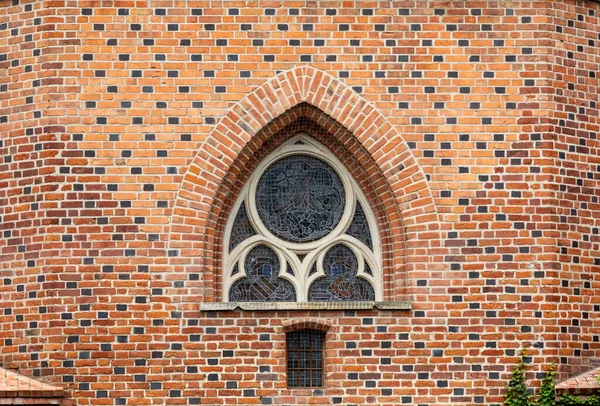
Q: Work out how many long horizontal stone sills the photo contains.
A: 1